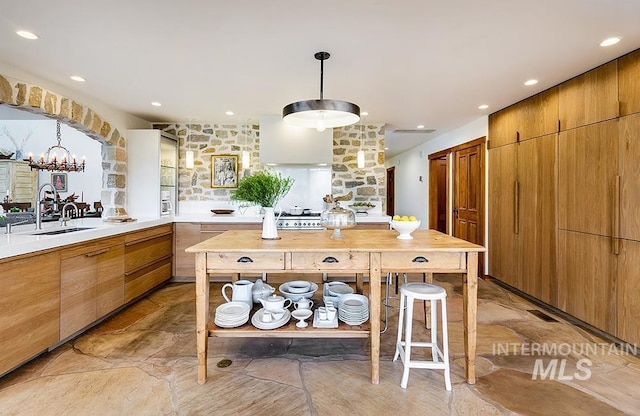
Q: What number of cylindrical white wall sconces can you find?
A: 3